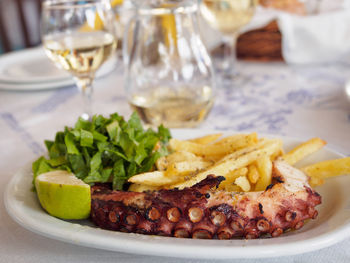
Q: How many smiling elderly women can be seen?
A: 0